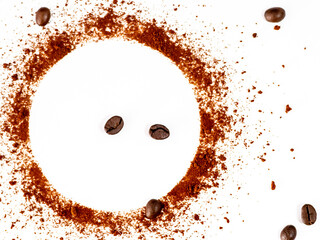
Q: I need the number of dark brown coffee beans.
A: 7